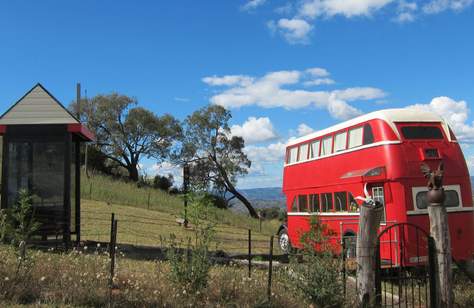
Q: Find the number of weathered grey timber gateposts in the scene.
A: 2